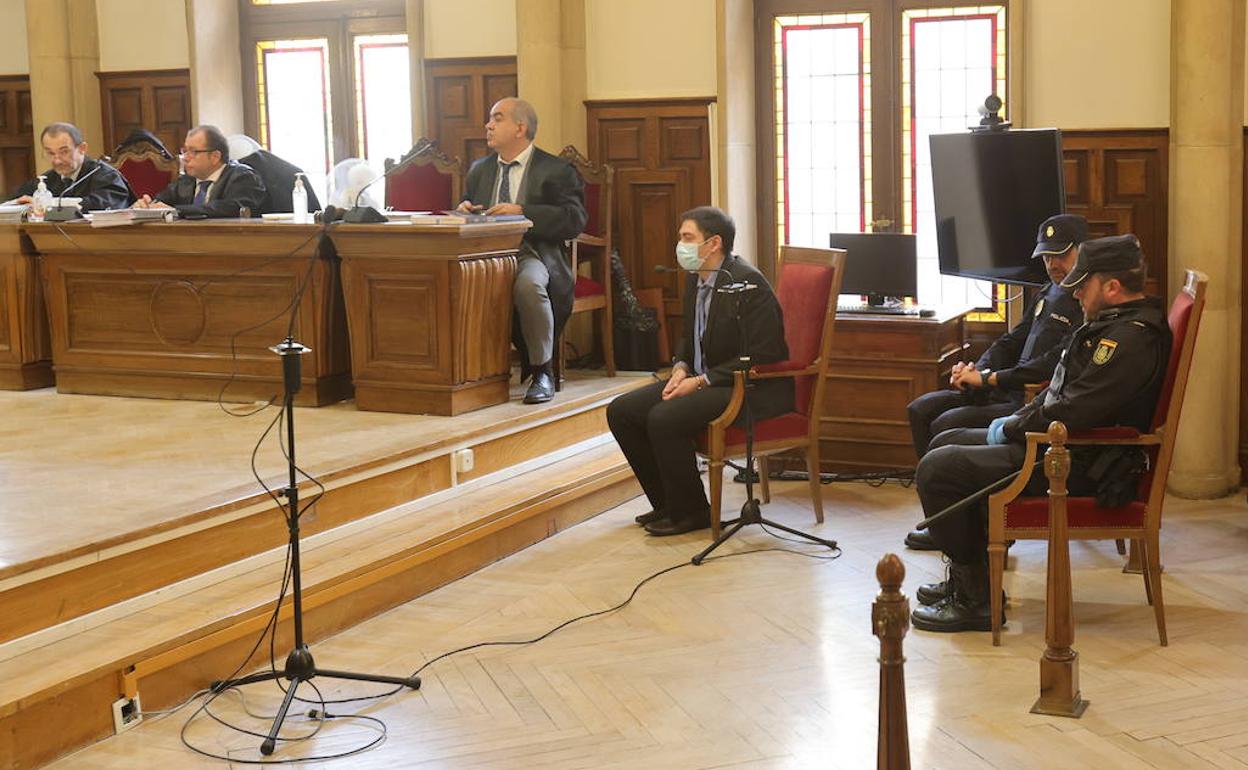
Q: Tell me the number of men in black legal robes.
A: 3